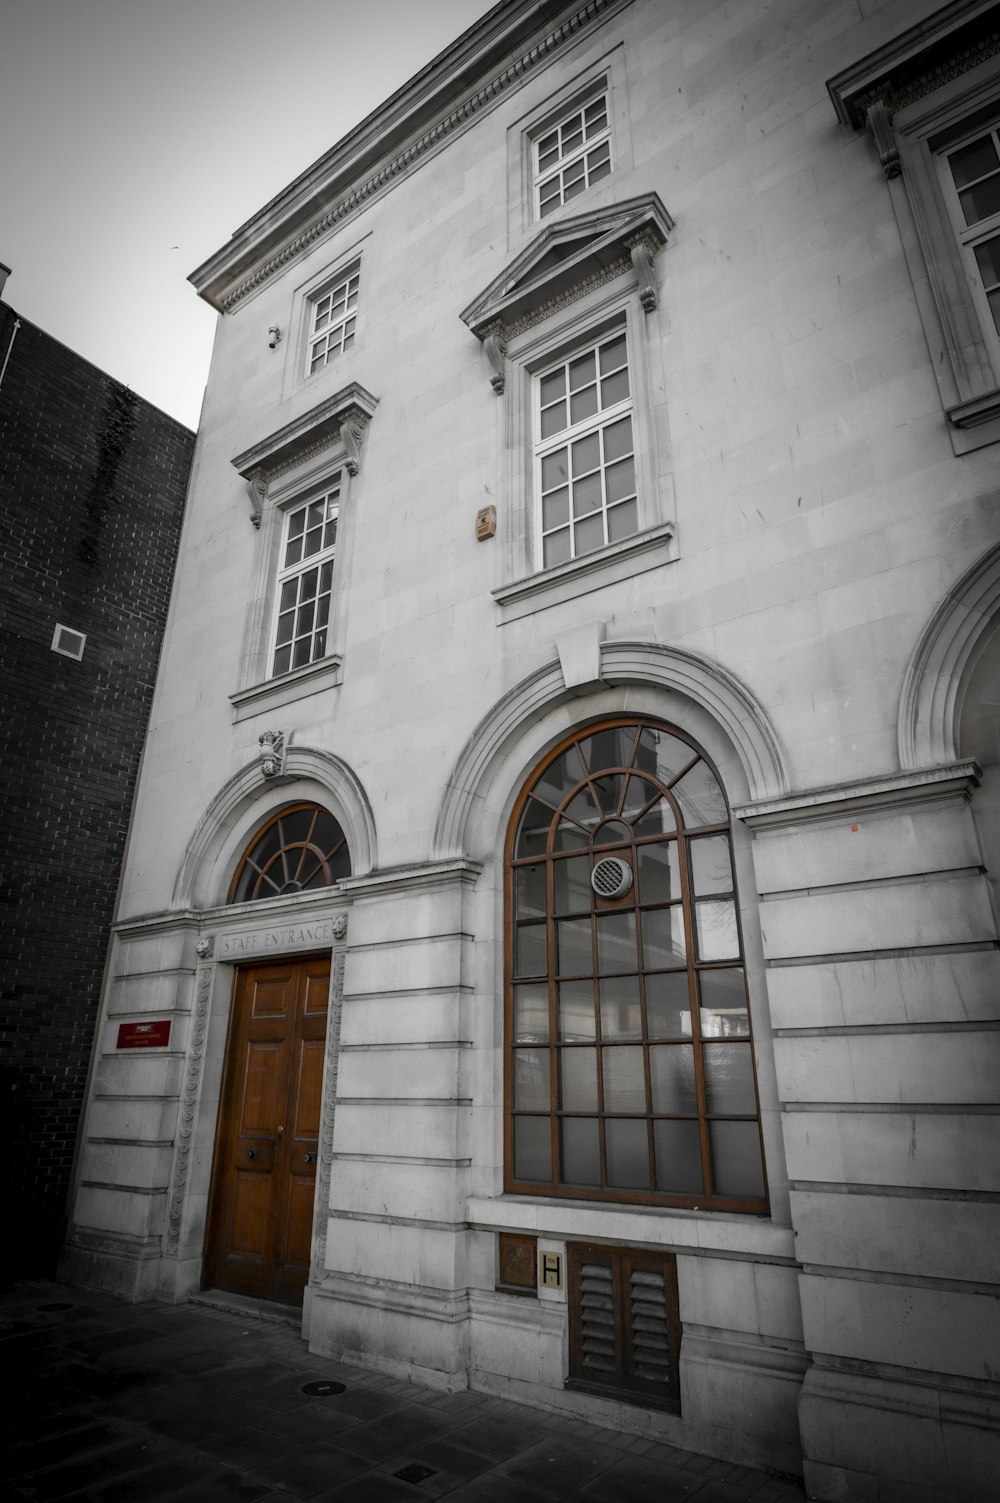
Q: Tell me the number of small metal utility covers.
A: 3